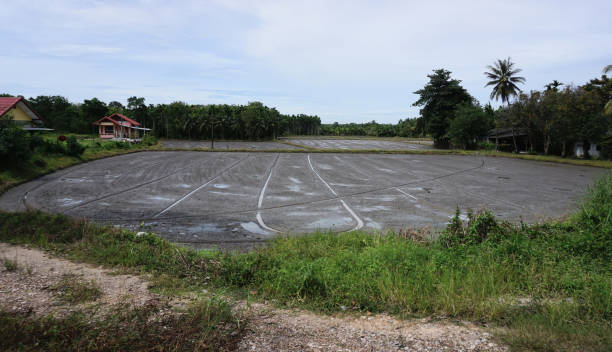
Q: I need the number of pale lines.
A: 4